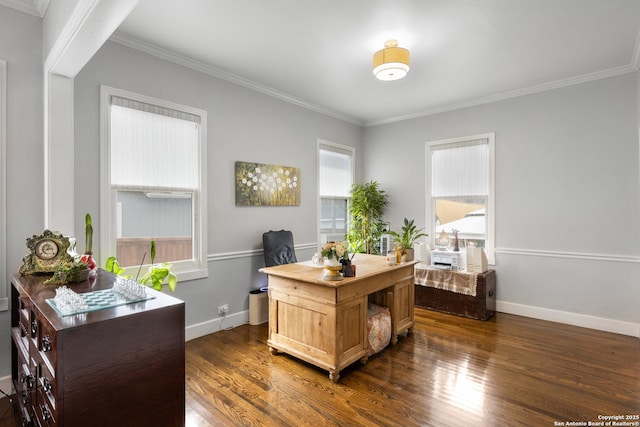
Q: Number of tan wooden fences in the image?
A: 1